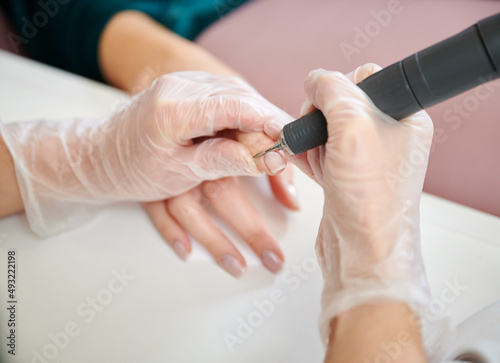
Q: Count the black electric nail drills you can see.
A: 1